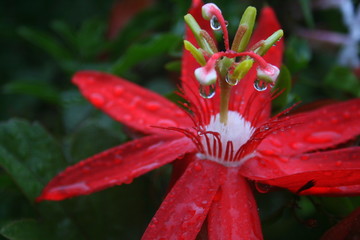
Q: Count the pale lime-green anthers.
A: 5